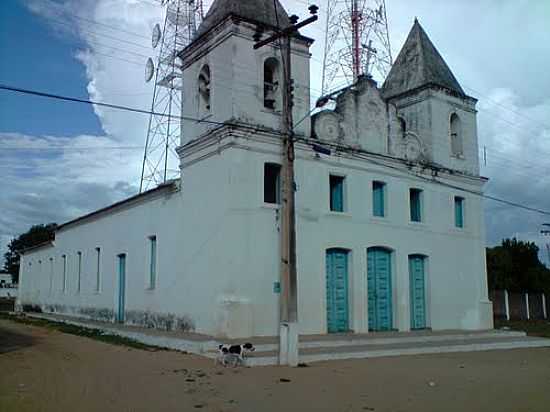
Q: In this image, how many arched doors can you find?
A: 3